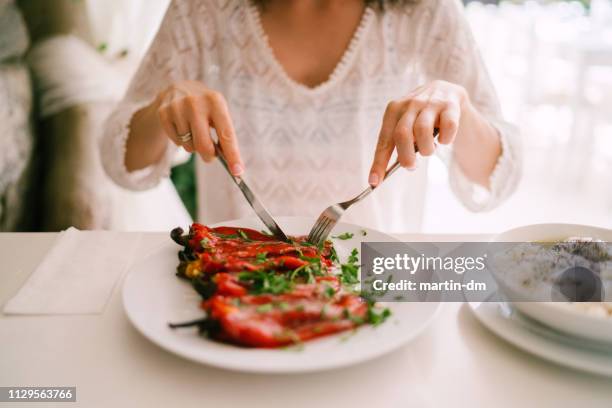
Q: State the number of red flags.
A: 0